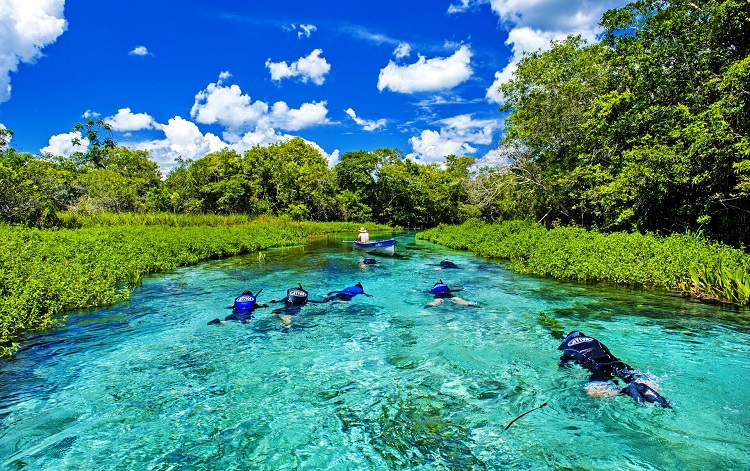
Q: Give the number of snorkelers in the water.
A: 7